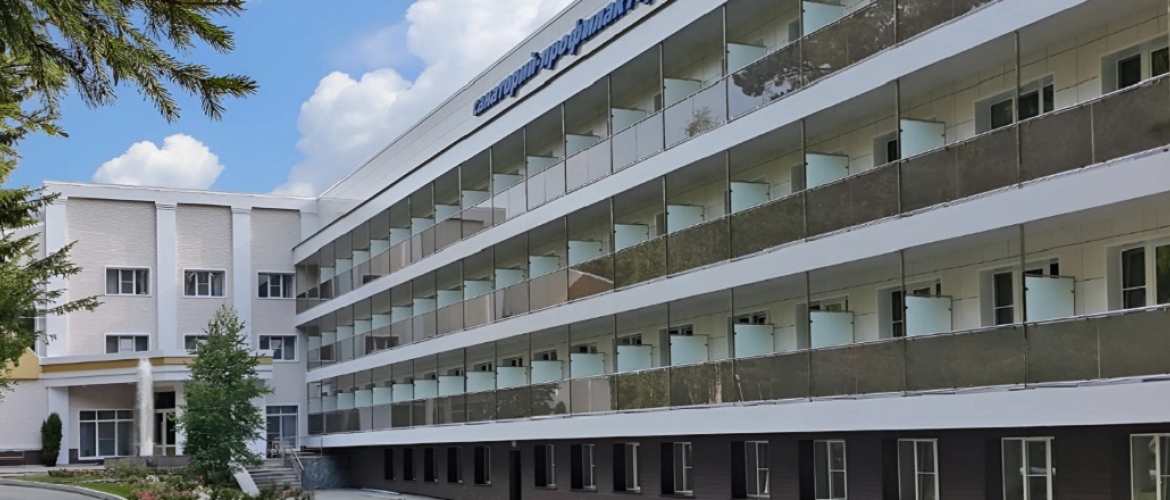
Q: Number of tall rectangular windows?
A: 14